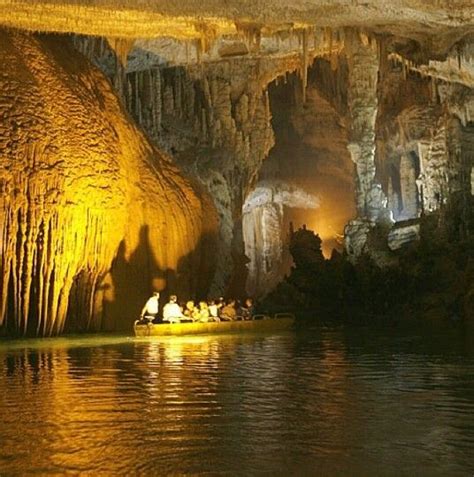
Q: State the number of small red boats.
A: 0